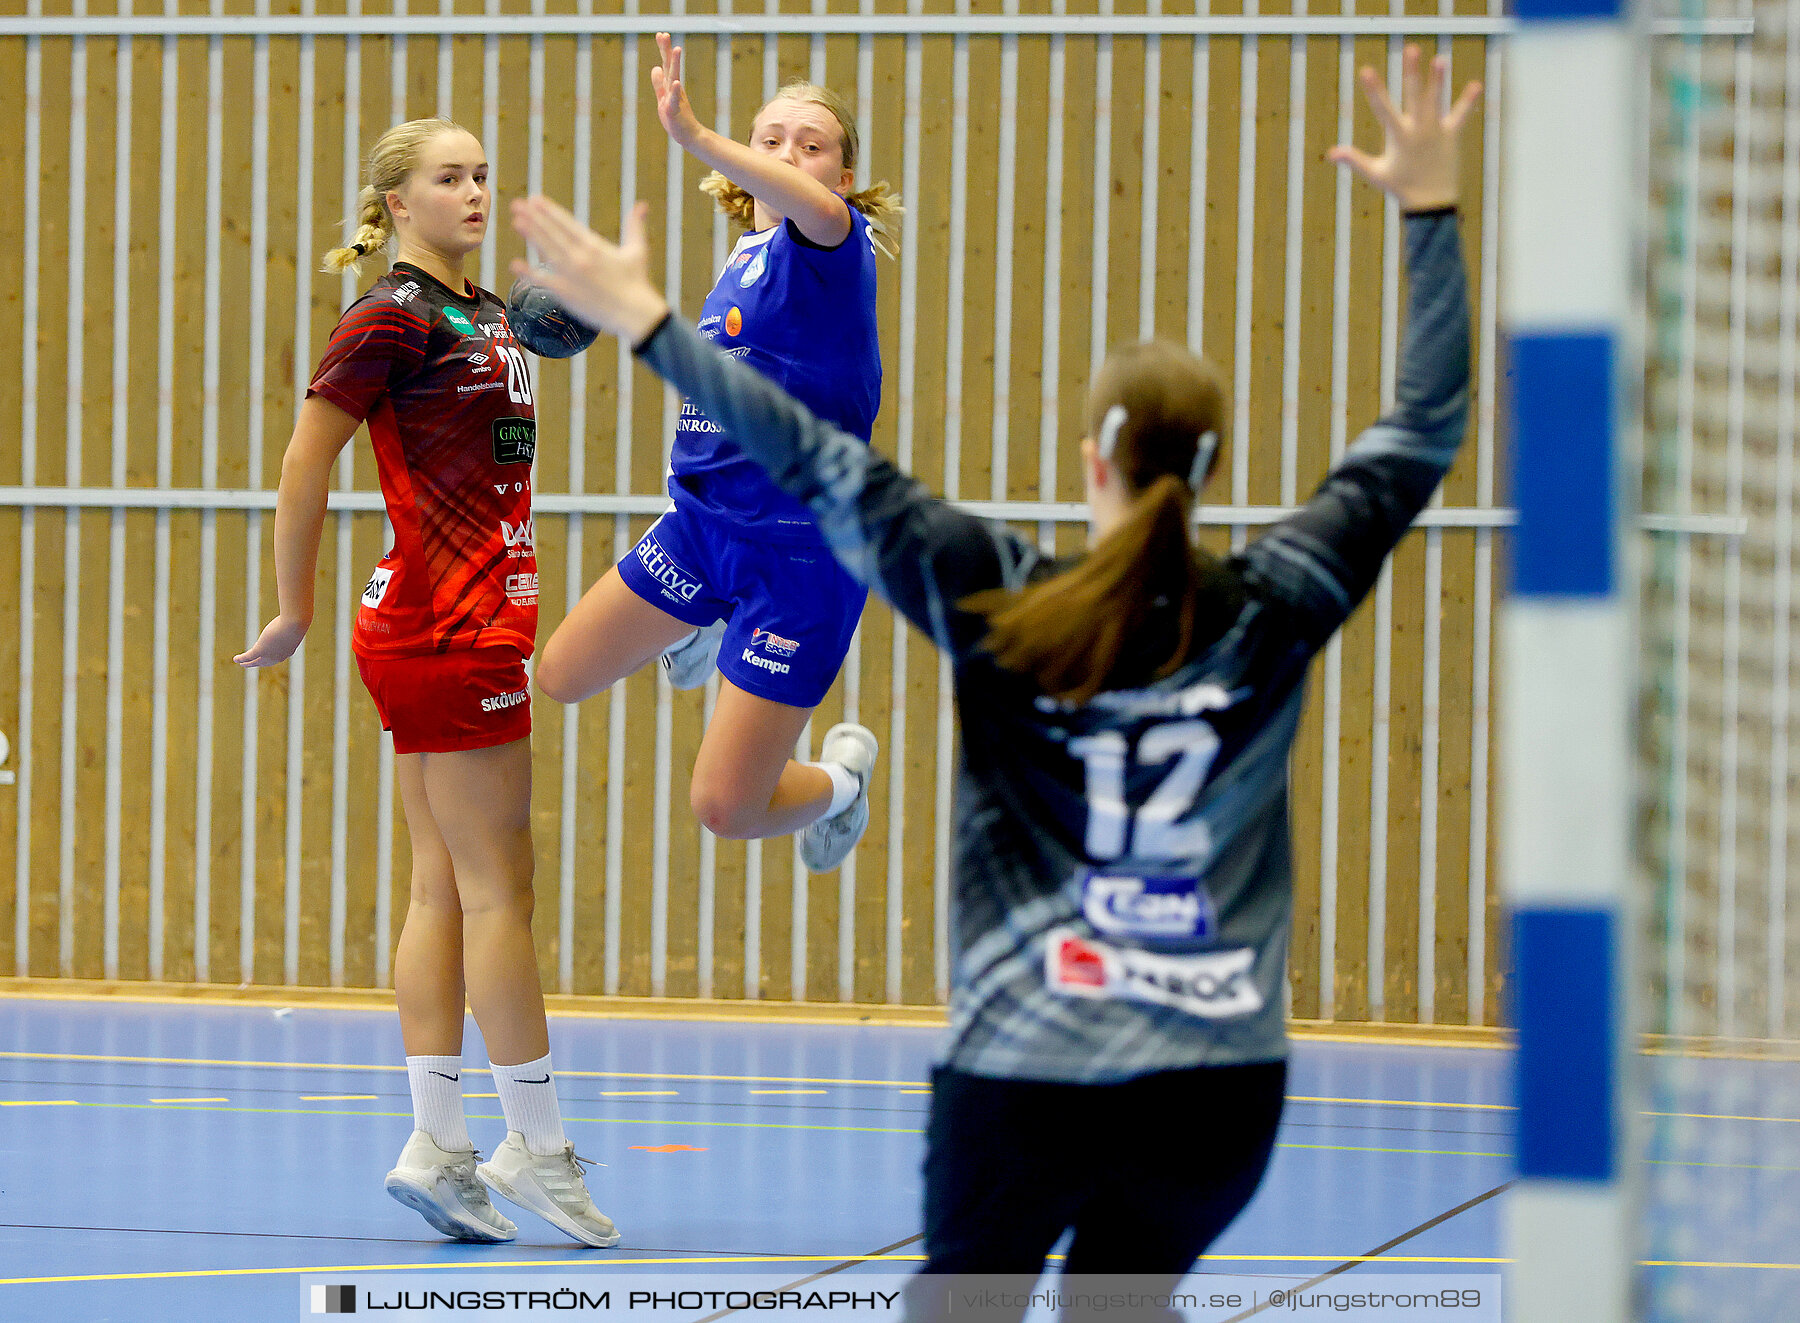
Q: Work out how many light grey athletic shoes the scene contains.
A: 4